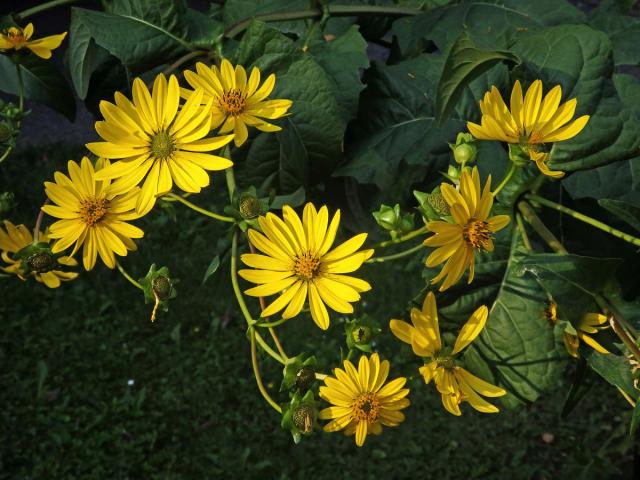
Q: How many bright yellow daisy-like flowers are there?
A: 11